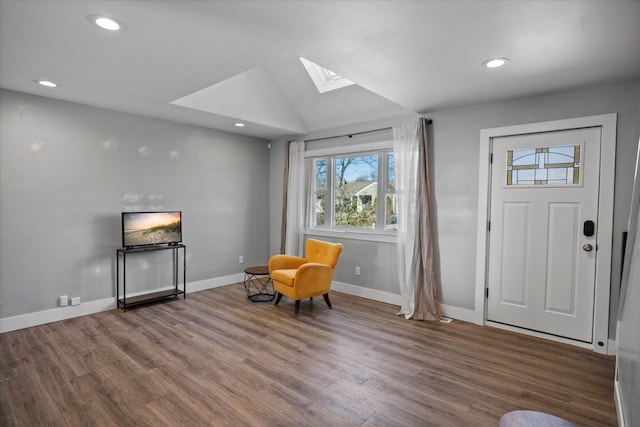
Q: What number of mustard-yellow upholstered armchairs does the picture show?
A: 1